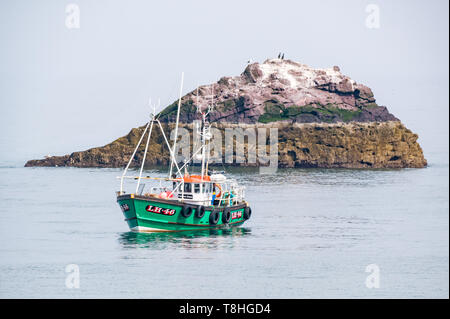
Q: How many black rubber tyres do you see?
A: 5